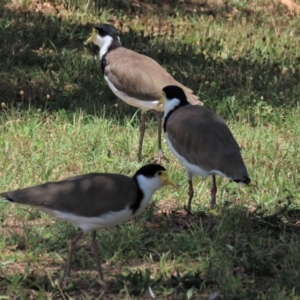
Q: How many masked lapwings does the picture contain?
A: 3